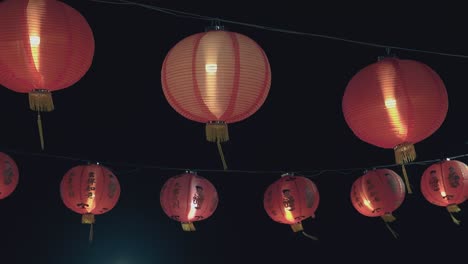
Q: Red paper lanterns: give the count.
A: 9